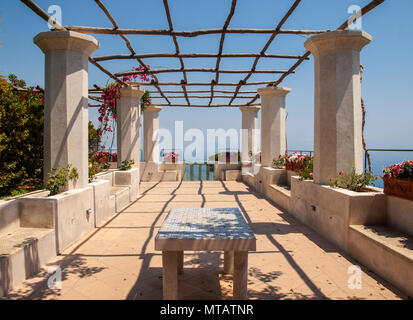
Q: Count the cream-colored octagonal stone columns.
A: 6